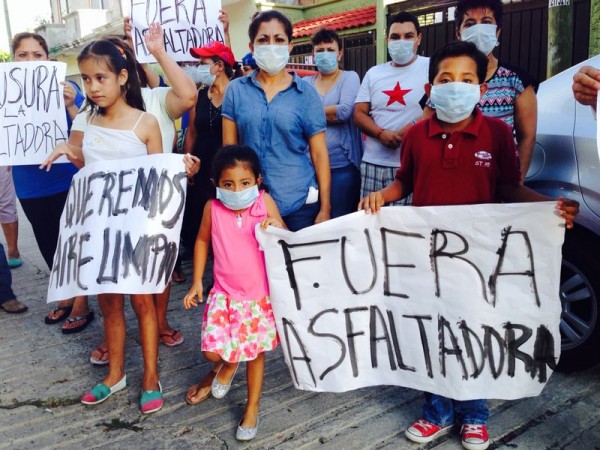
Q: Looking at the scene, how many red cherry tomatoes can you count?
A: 0